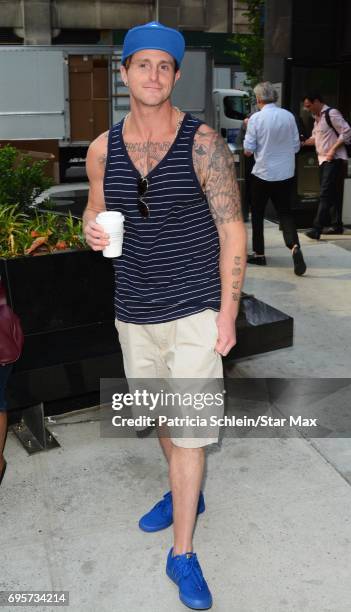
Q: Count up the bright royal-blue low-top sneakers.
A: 2